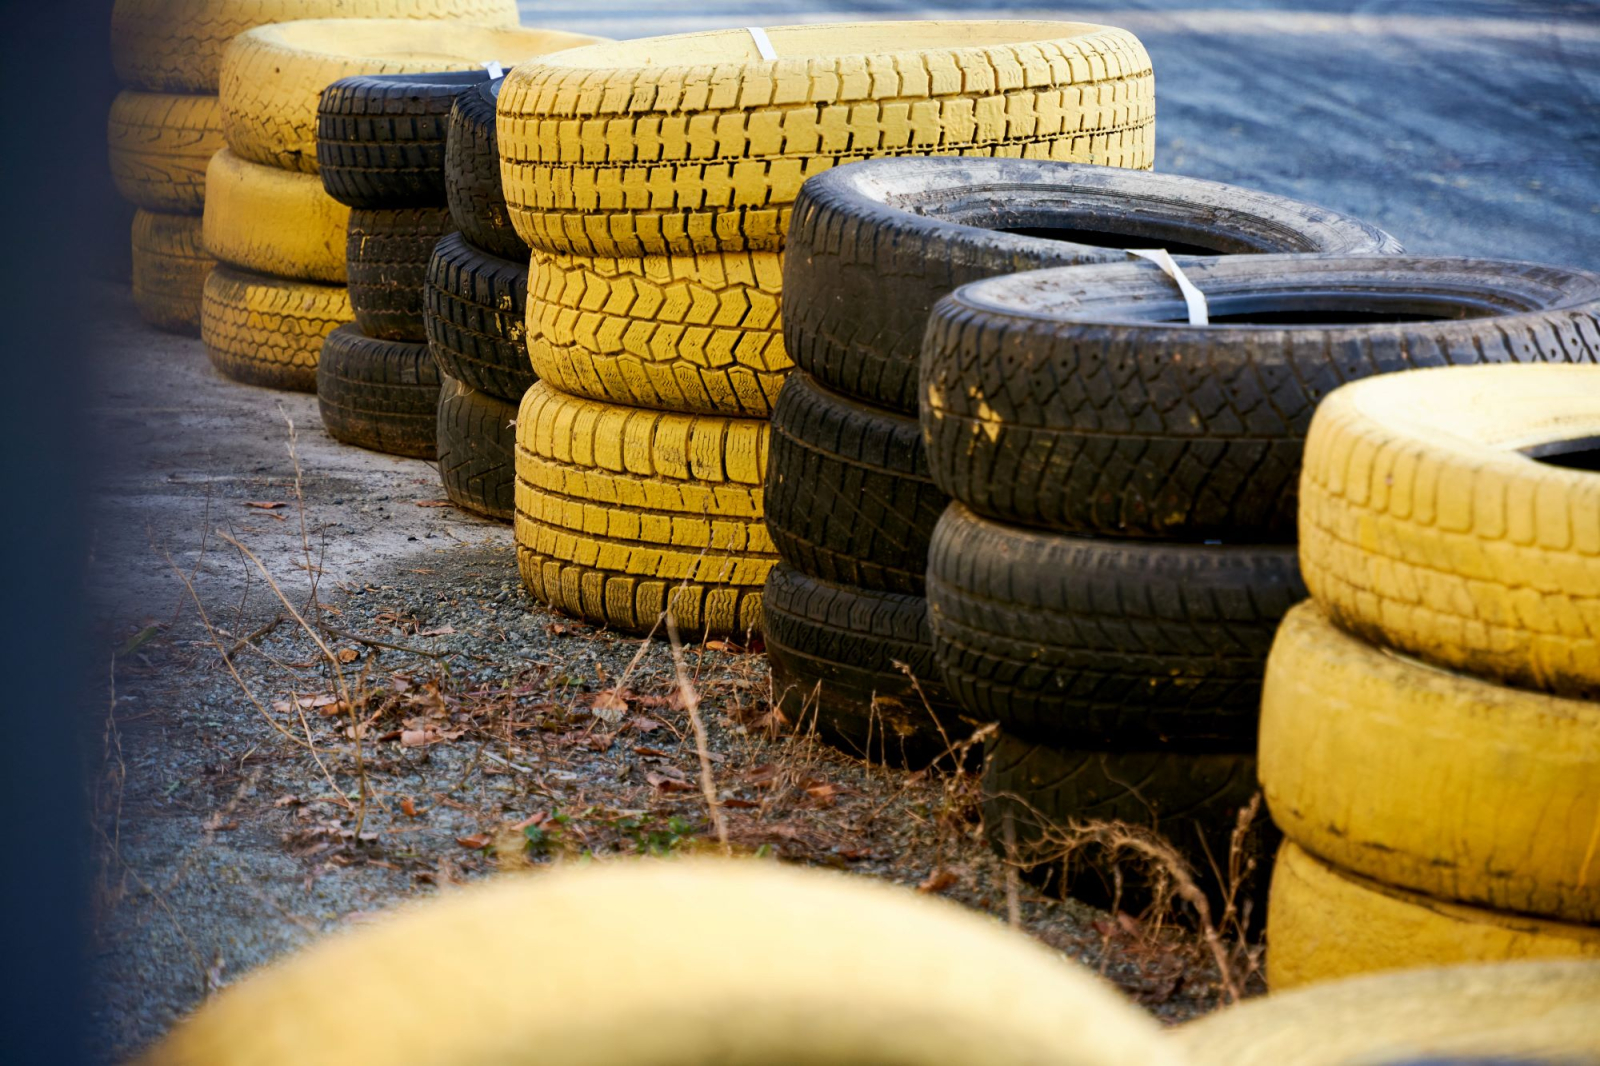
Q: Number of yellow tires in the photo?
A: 14